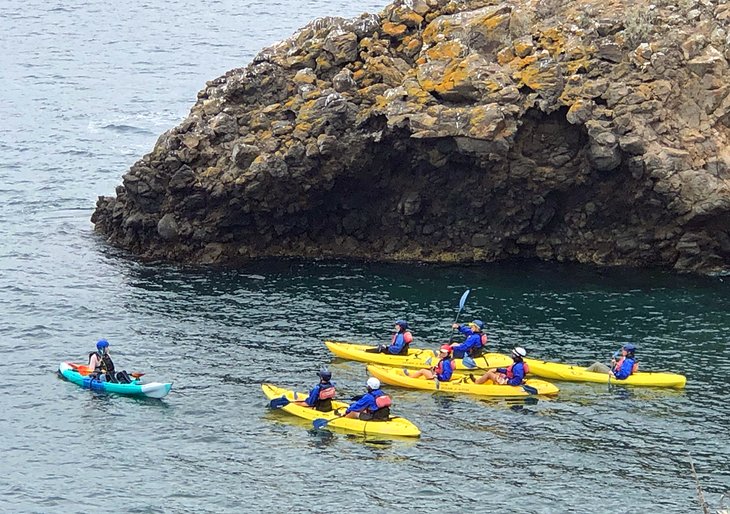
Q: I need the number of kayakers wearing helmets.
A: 8